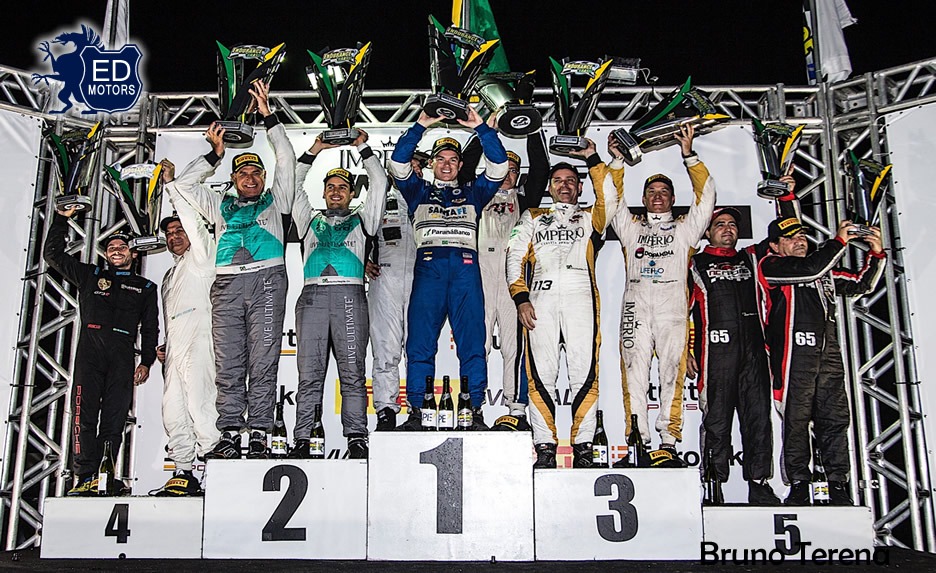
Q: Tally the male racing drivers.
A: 11